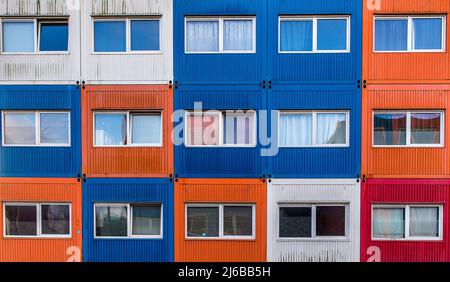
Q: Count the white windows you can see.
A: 15